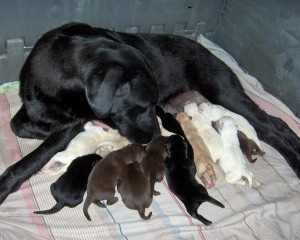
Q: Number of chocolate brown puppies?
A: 4